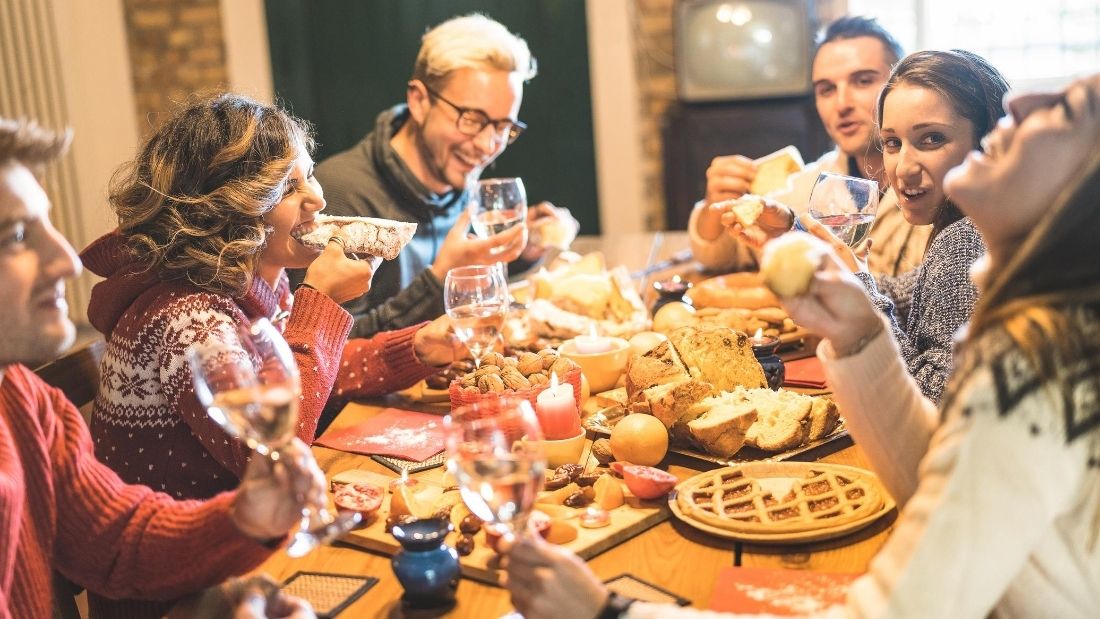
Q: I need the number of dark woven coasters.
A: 3